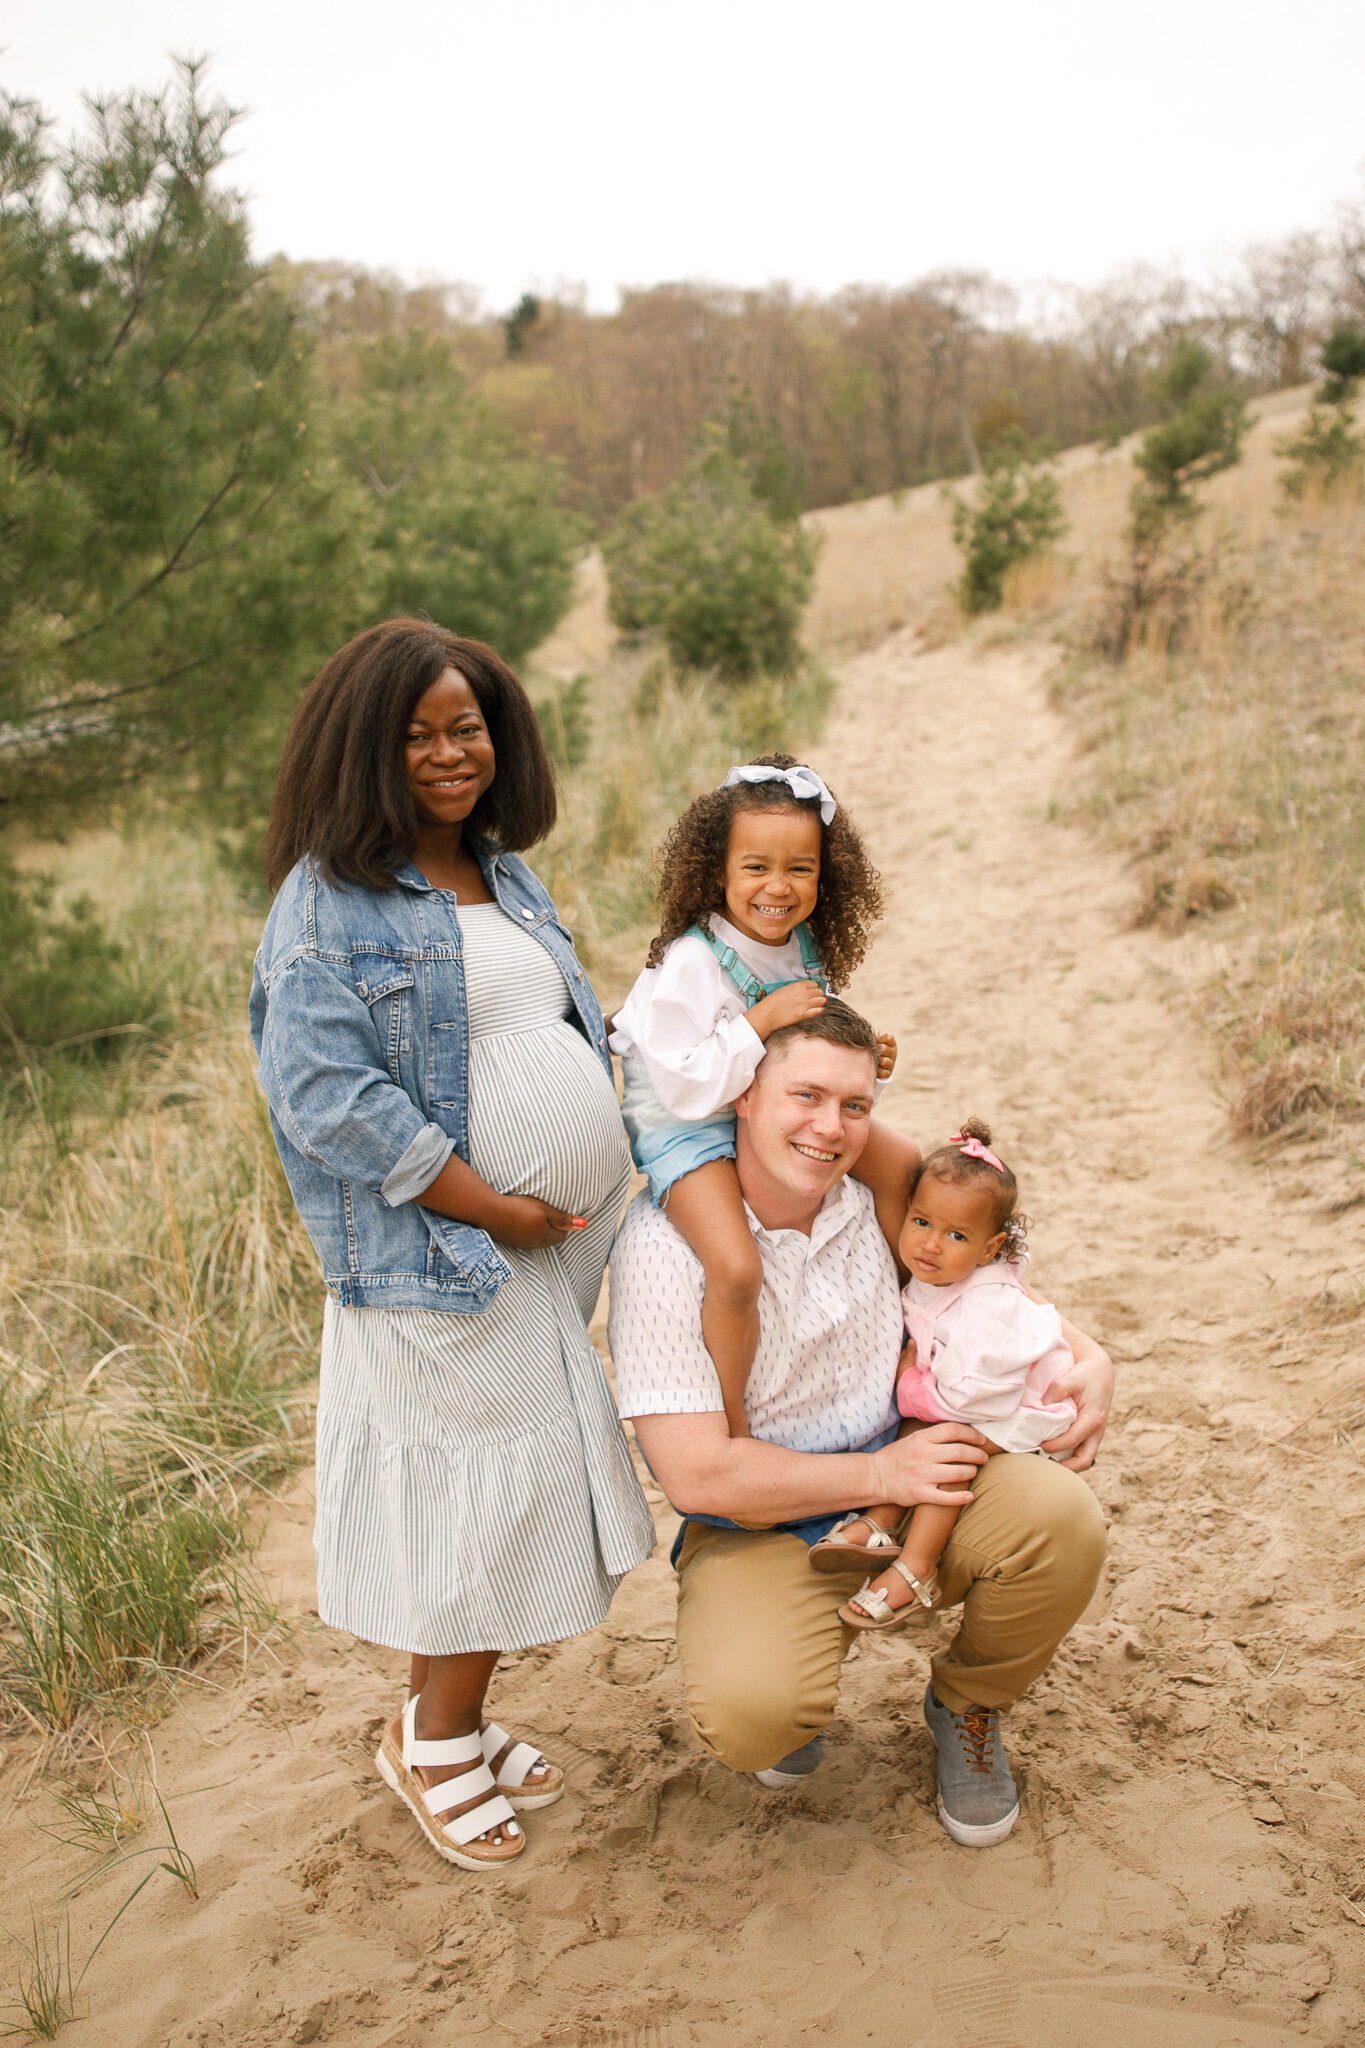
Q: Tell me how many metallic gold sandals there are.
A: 2